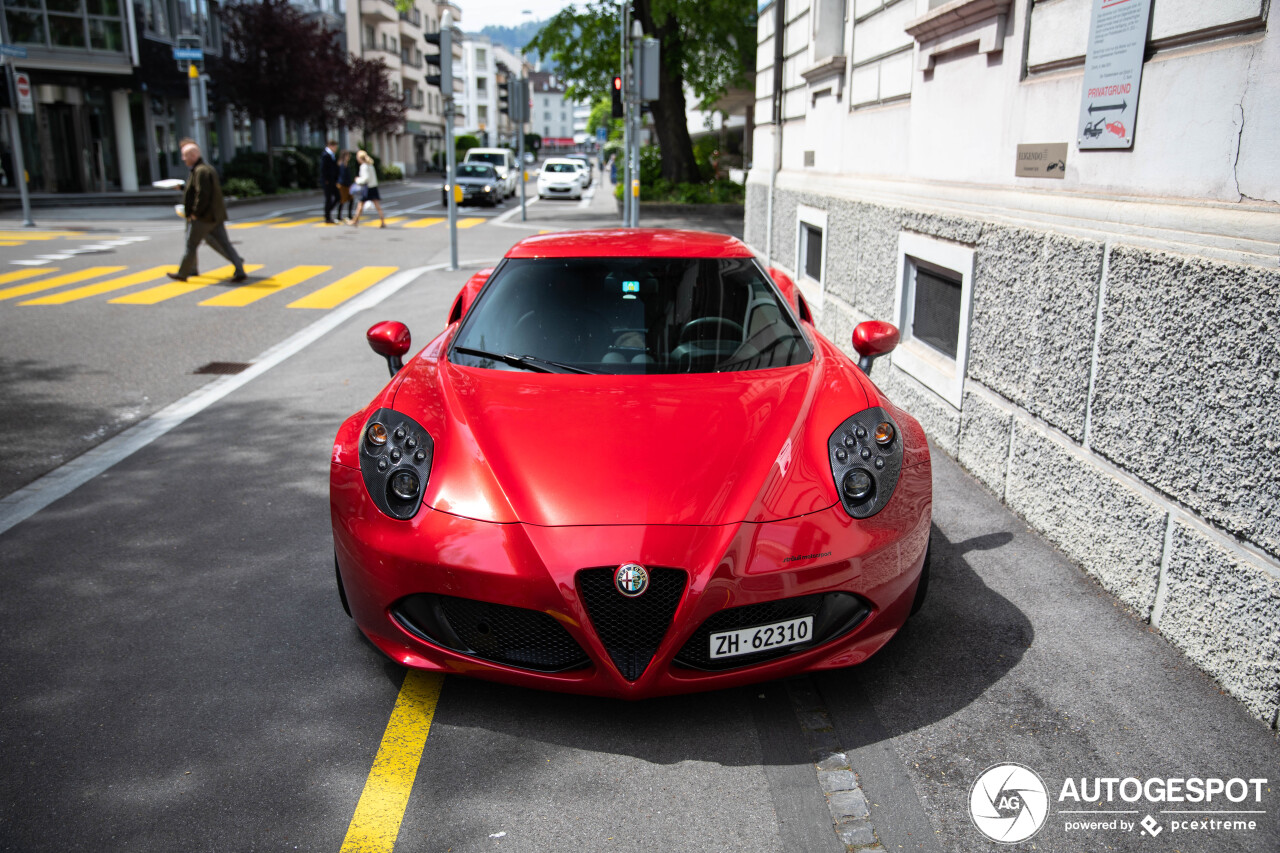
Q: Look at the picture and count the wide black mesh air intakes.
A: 2